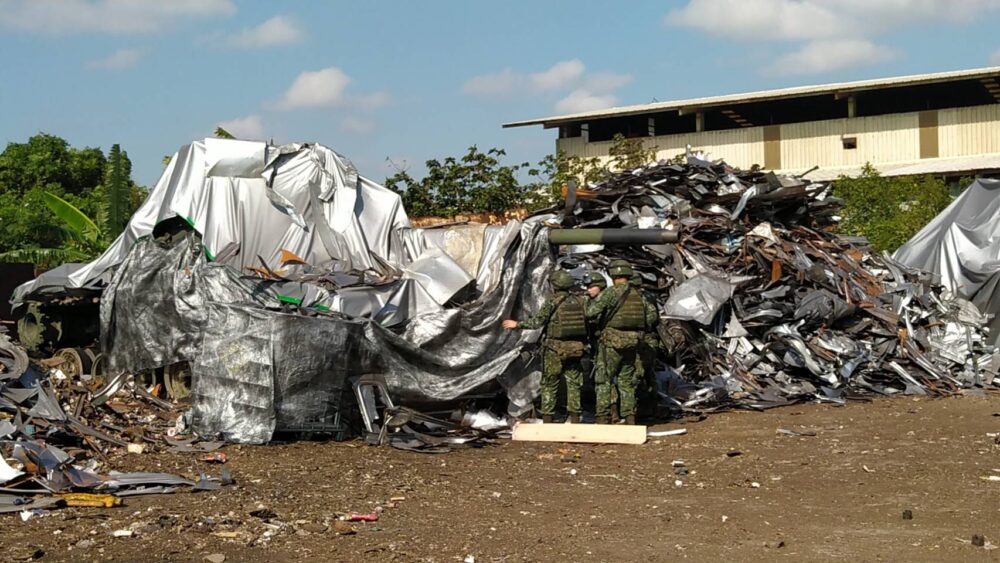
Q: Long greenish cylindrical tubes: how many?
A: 1